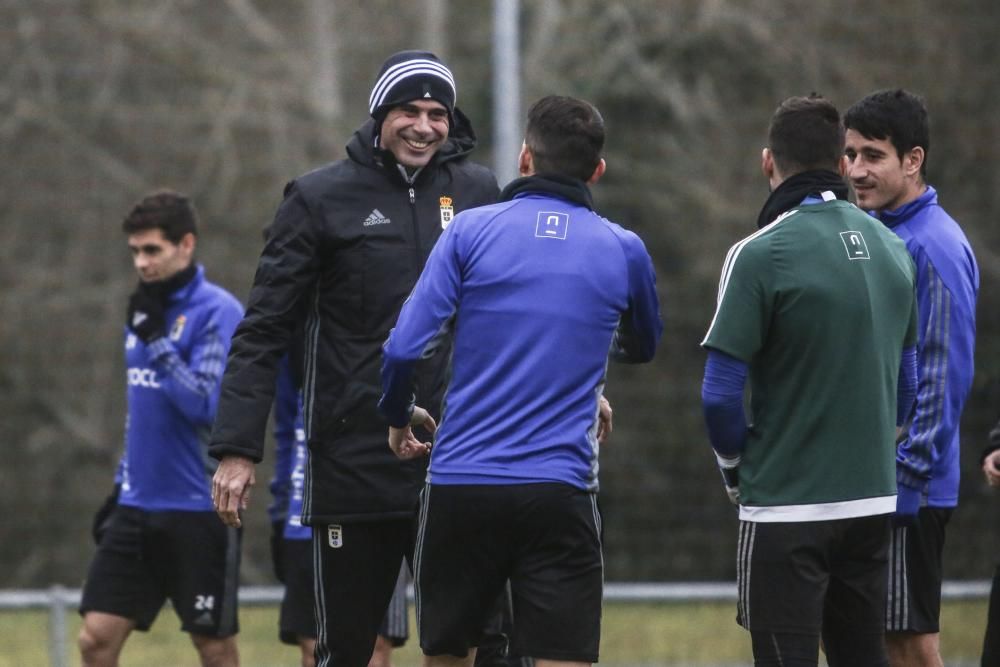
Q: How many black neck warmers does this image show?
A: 3